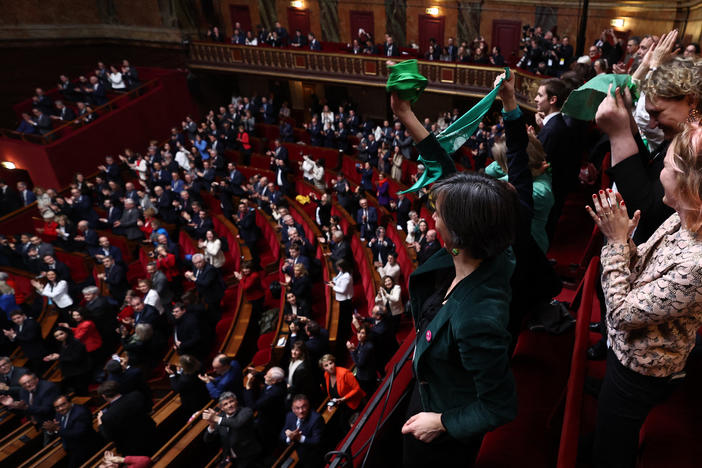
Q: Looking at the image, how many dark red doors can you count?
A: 5